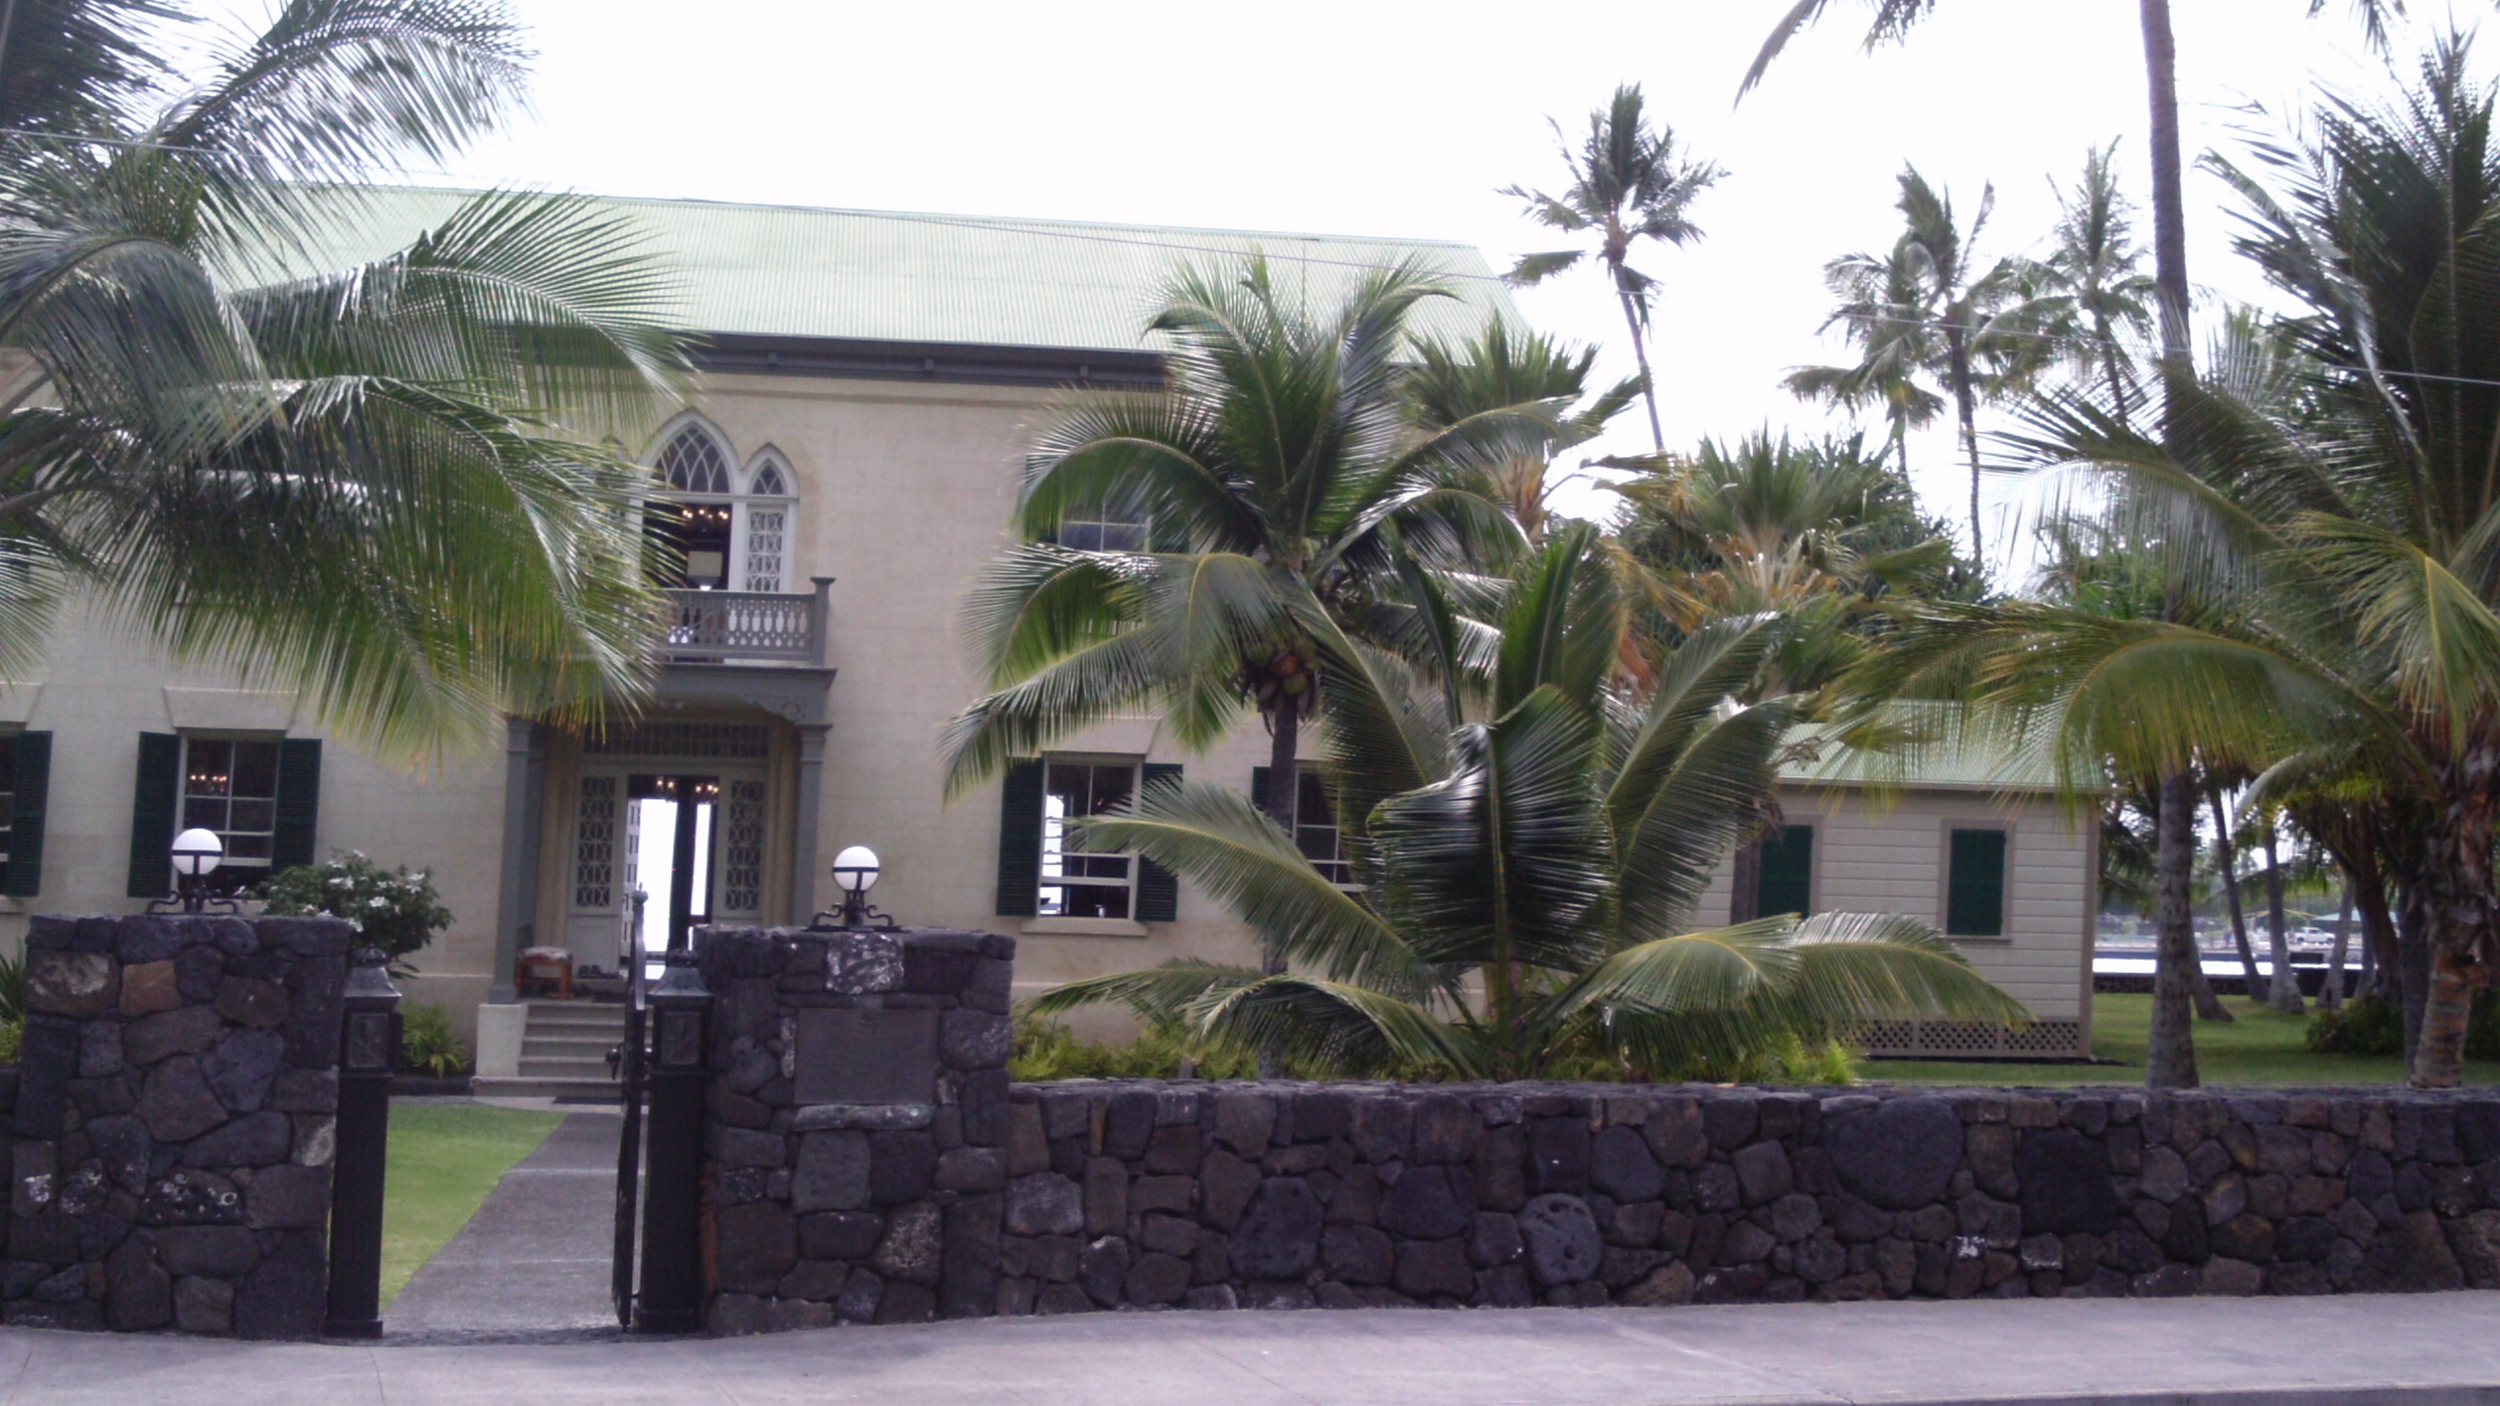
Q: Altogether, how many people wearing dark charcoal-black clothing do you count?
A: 0